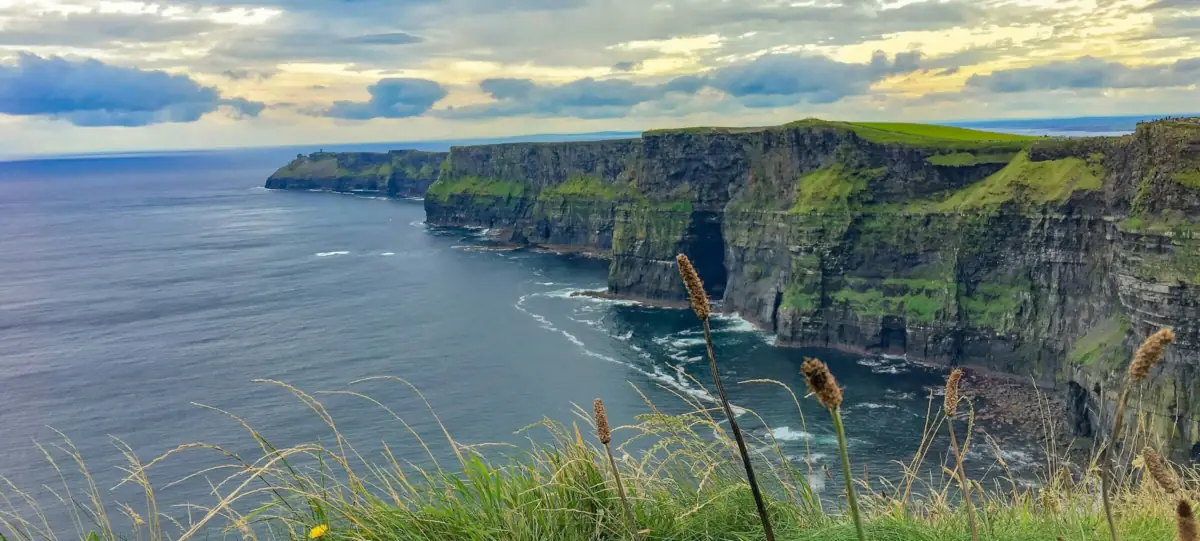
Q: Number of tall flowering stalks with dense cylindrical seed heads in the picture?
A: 7